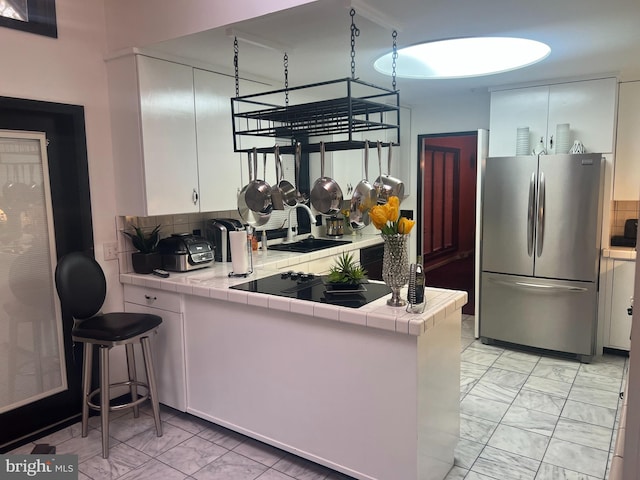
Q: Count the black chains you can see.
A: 4